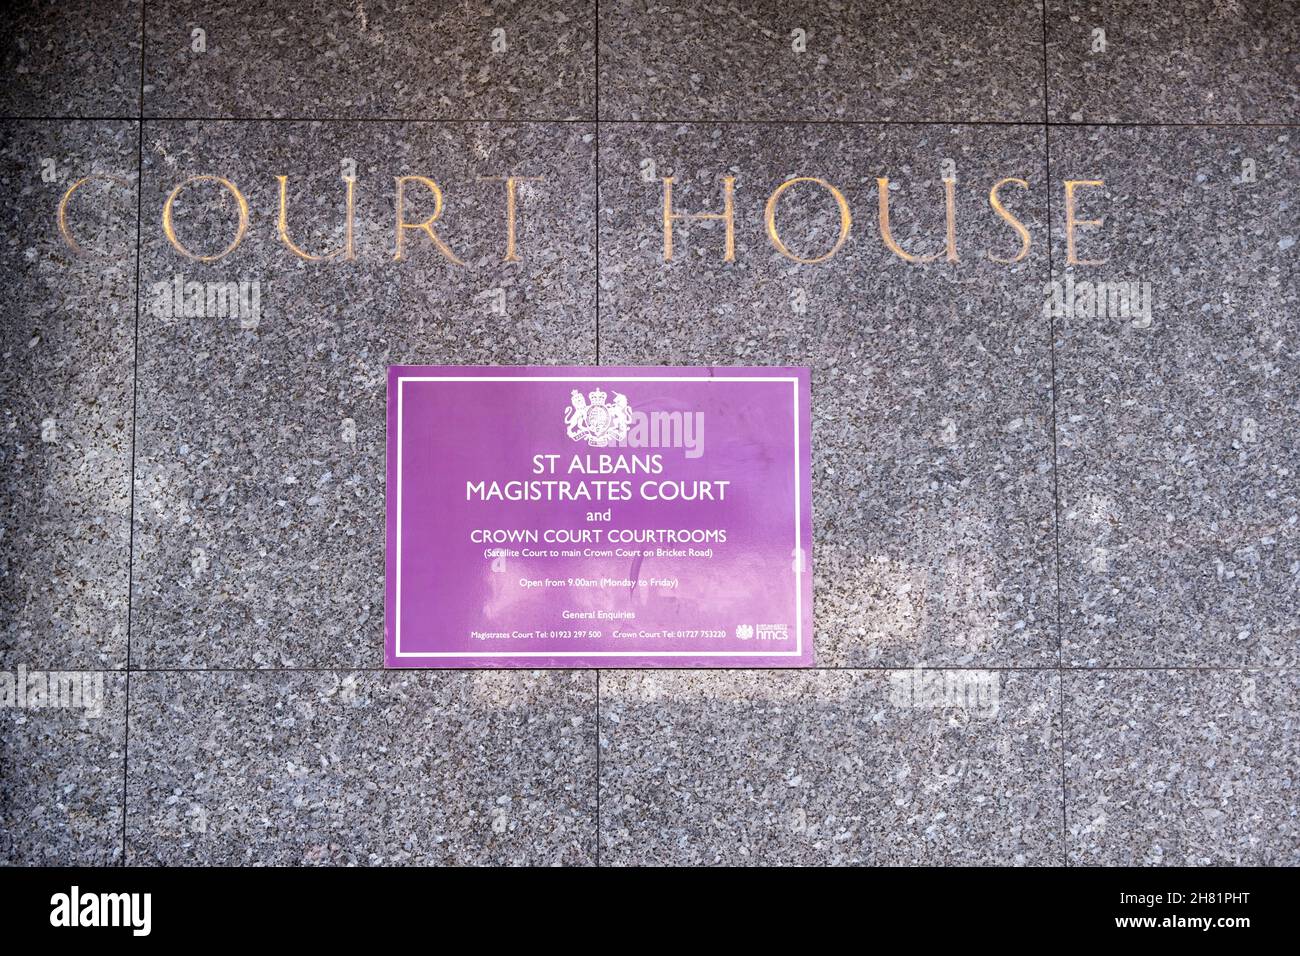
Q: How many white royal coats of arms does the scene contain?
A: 2